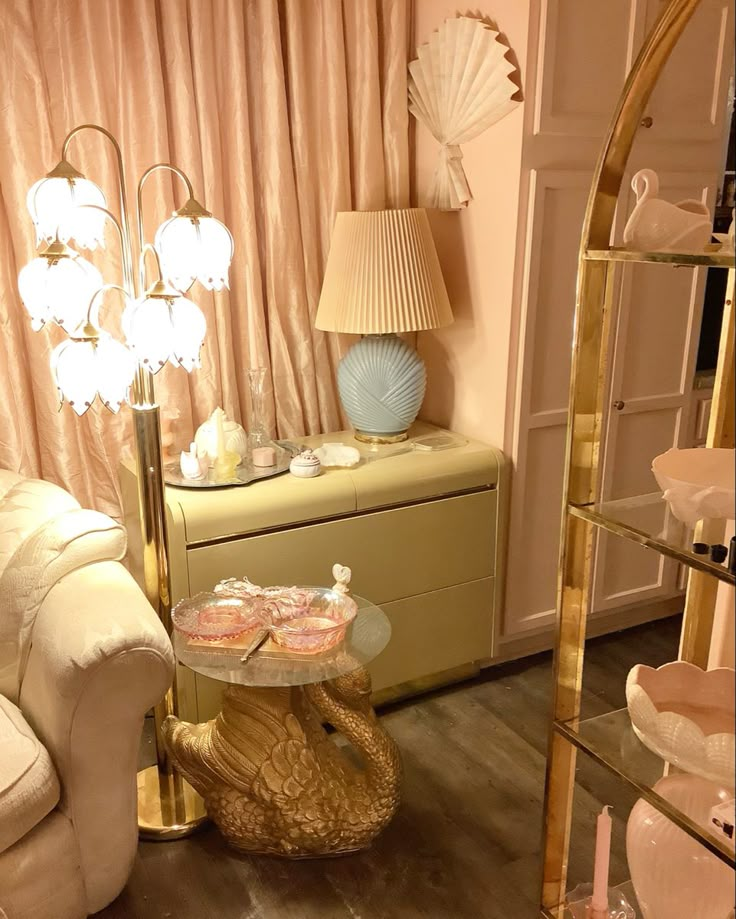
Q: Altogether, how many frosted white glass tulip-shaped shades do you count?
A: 5